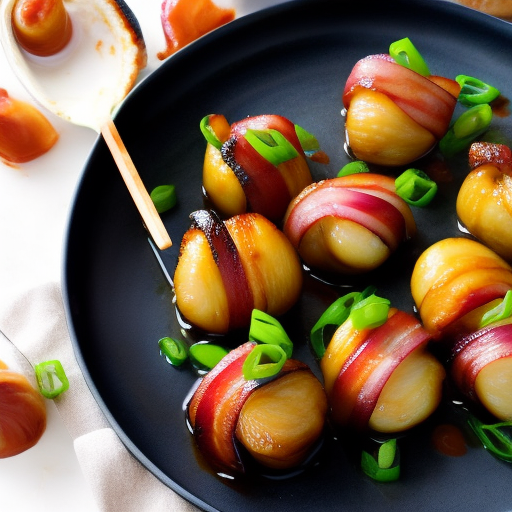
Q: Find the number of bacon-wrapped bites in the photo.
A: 9